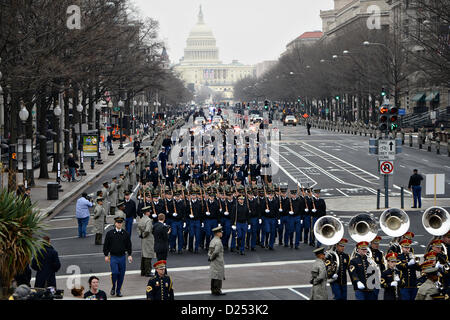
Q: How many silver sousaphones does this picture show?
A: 4